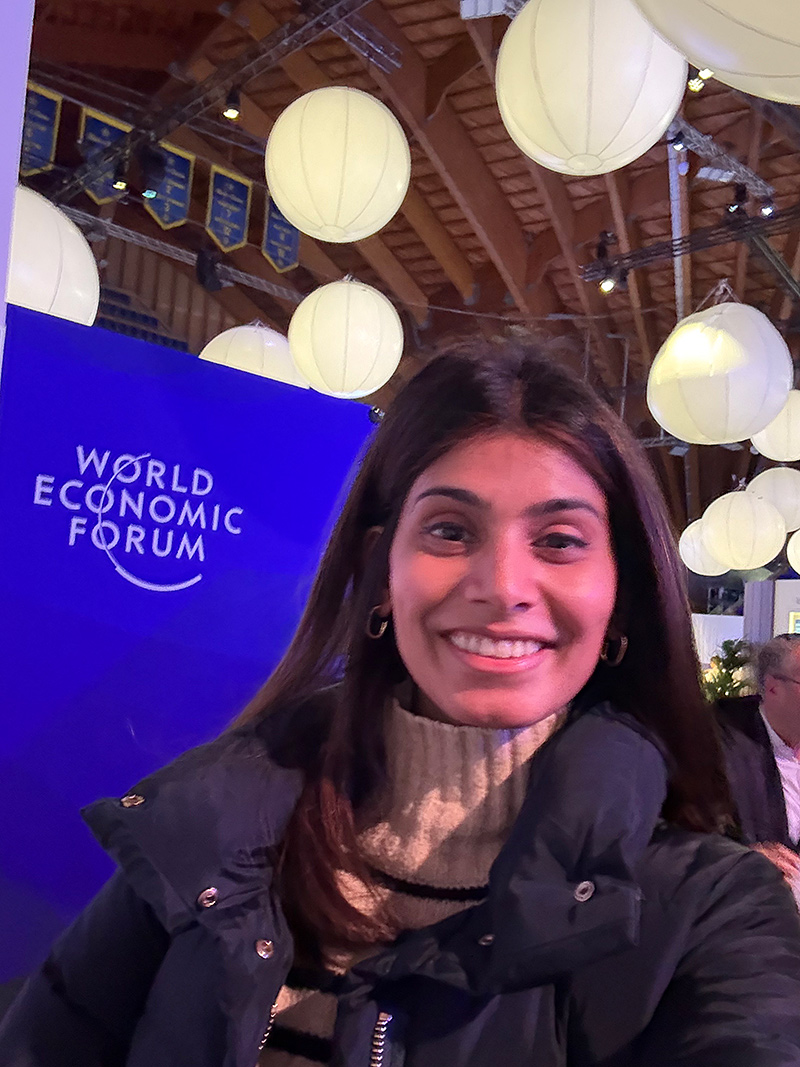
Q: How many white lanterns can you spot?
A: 12